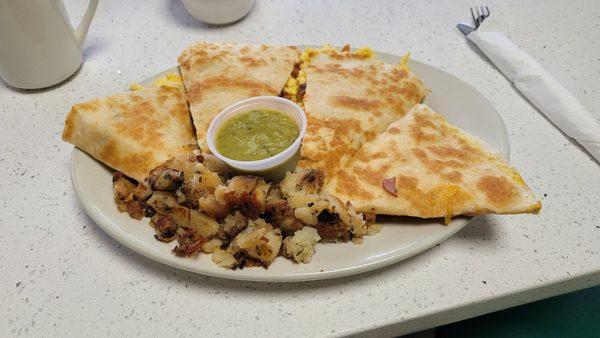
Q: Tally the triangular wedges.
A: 4